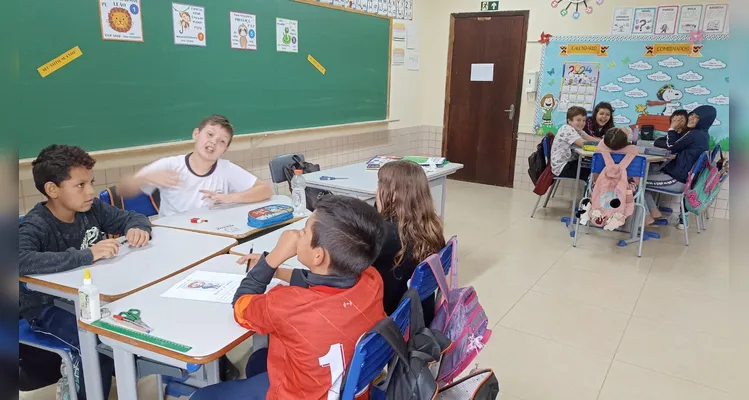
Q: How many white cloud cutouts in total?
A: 14